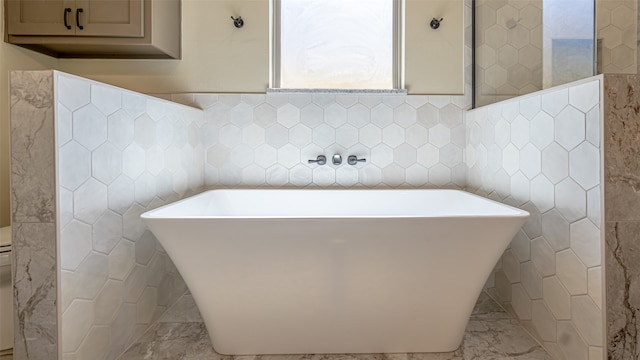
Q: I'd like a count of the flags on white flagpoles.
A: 0